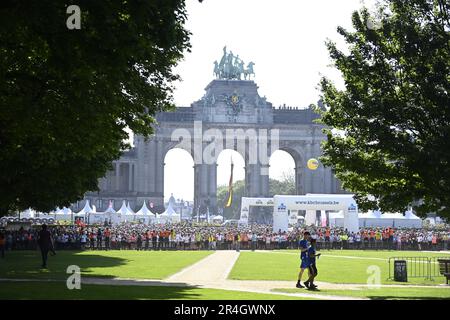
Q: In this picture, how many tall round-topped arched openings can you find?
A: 3